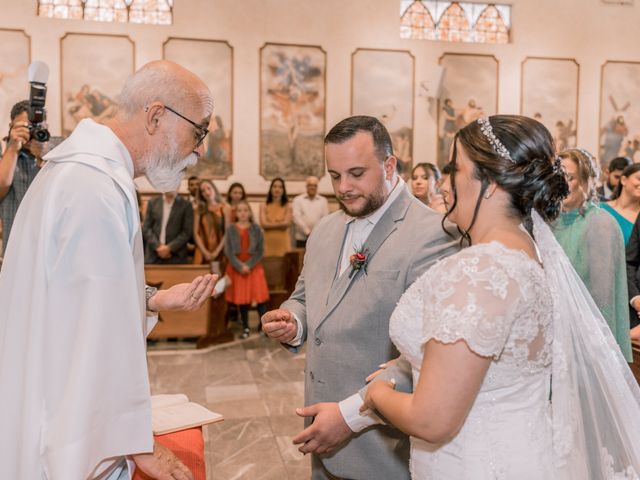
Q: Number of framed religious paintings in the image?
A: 8